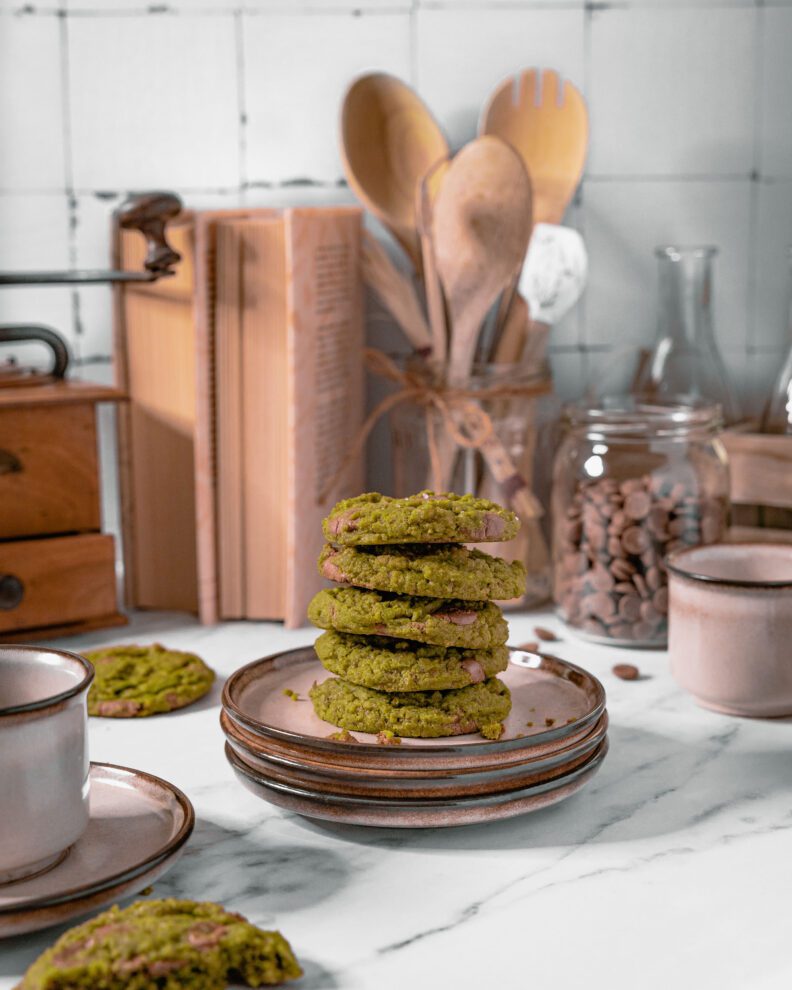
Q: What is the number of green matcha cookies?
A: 7